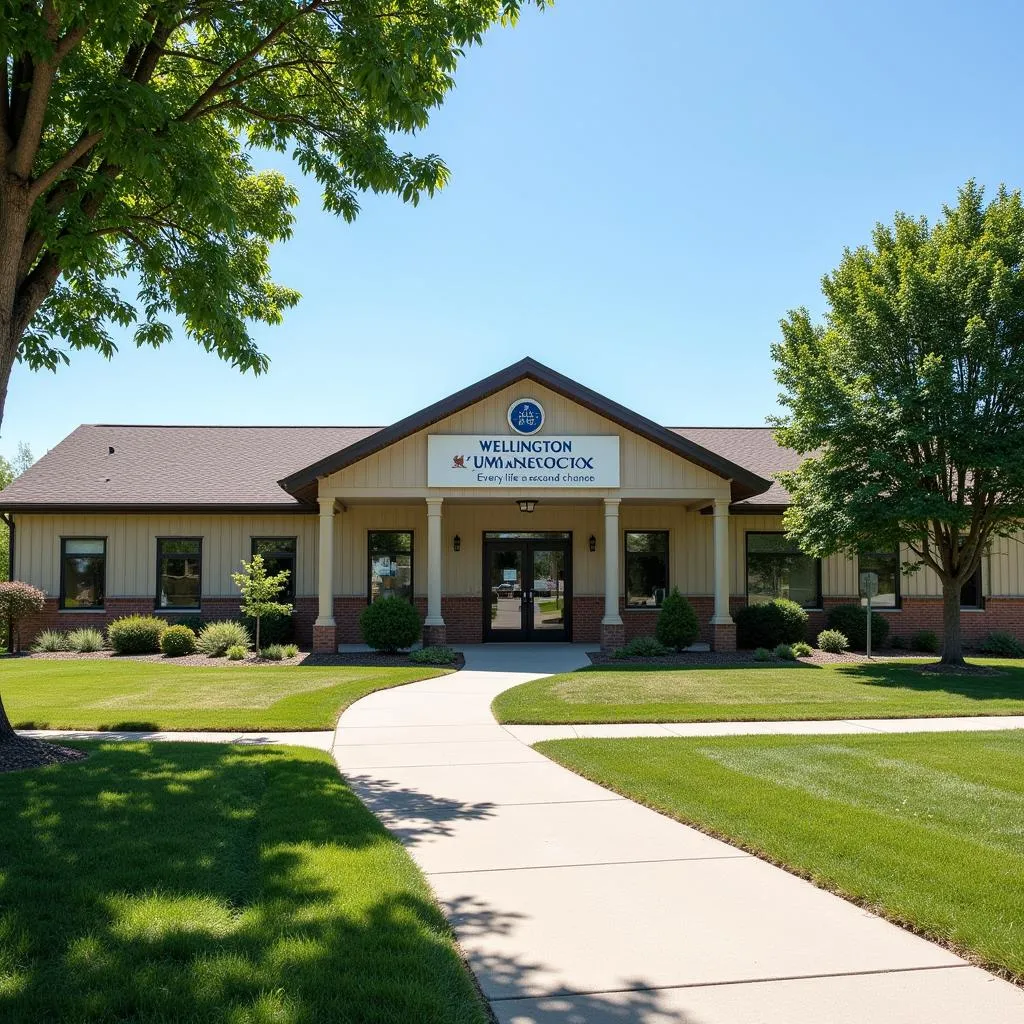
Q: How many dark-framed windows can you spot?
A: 8